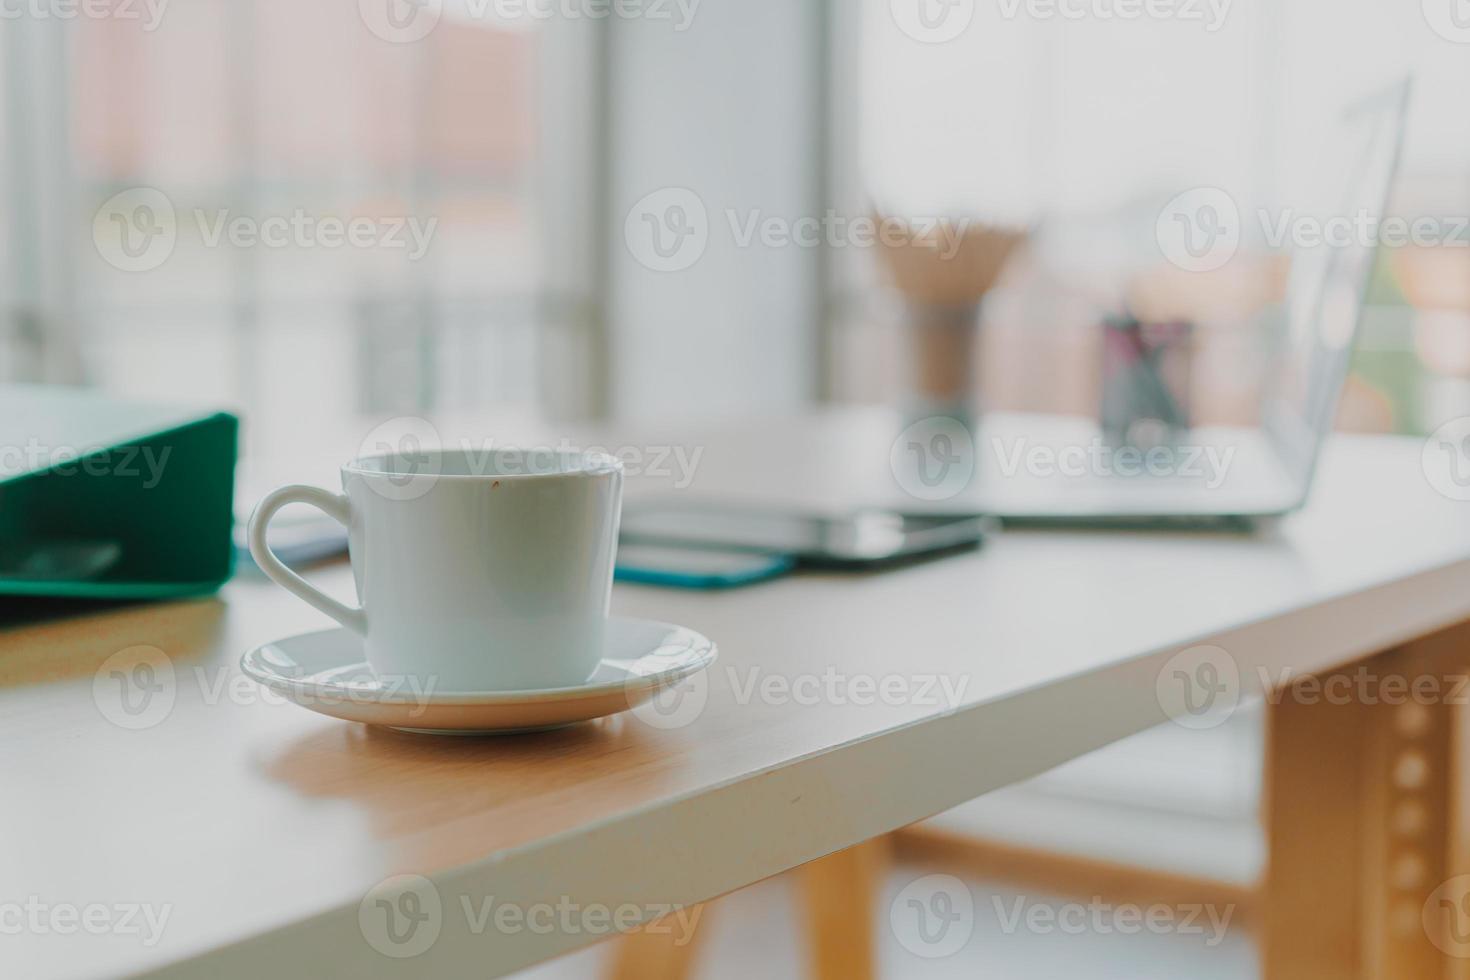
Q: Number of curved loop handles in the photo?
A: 1